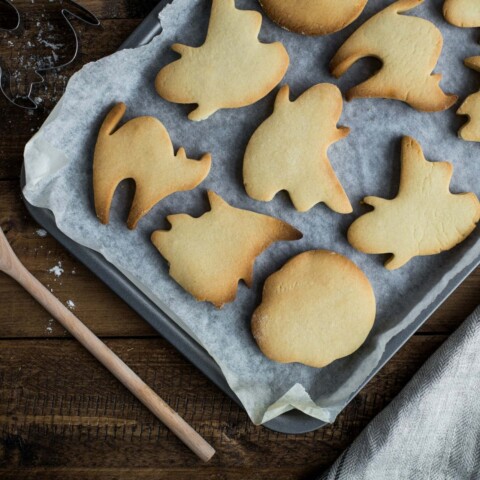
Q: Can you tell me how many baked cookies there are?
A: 10